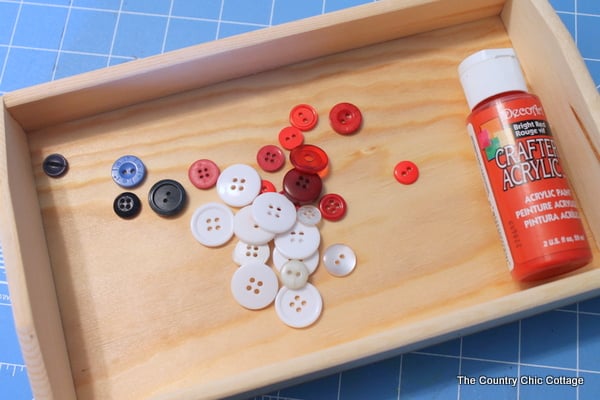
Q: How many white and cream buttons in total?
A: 12